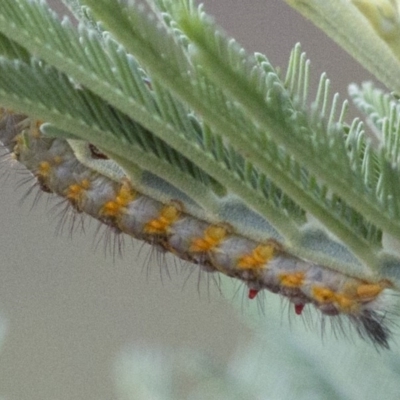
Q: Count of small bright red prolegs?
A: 2